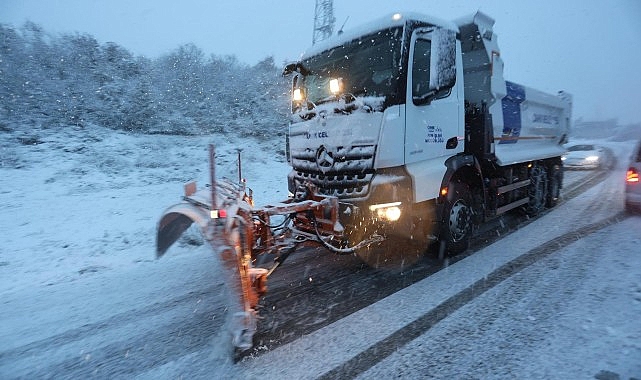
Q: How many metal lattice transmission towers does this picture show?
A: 1